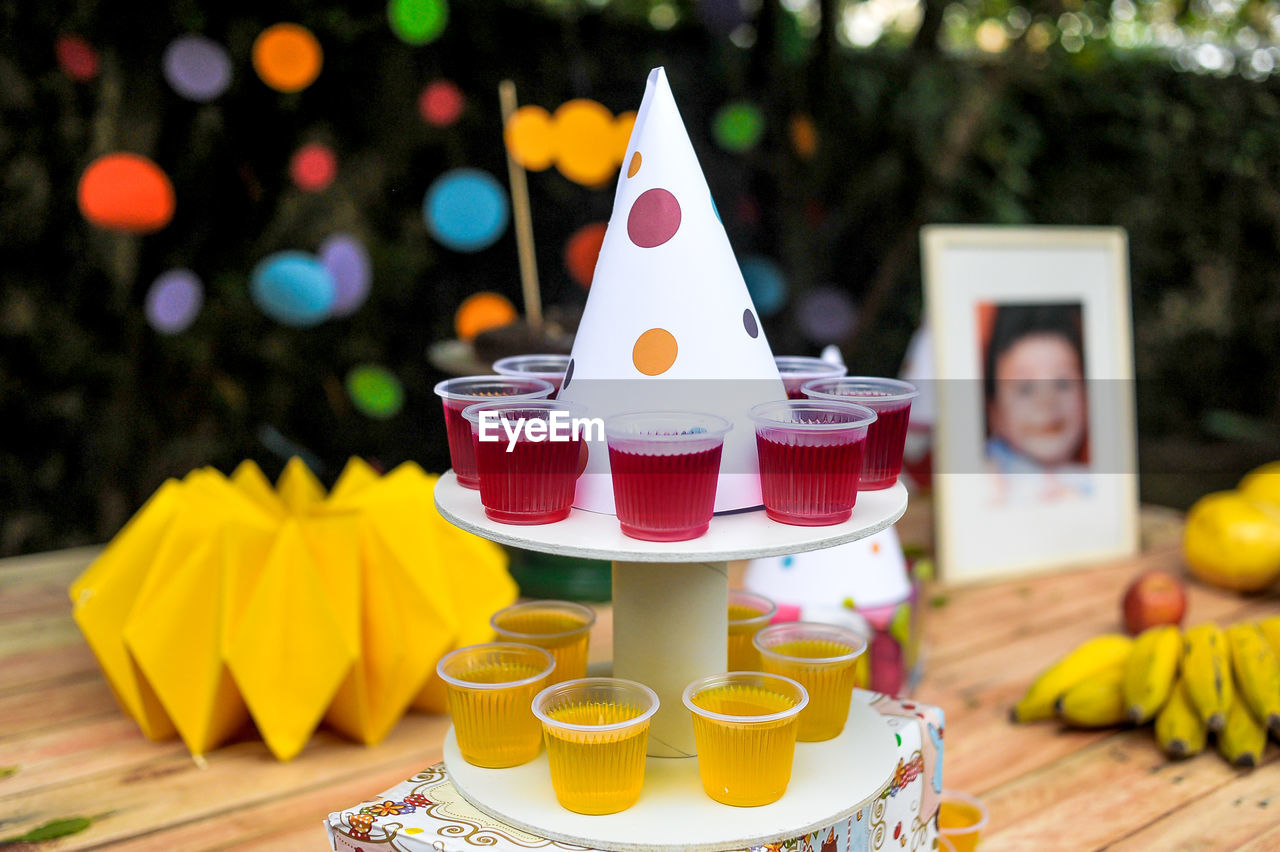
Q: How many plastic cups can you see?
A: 14